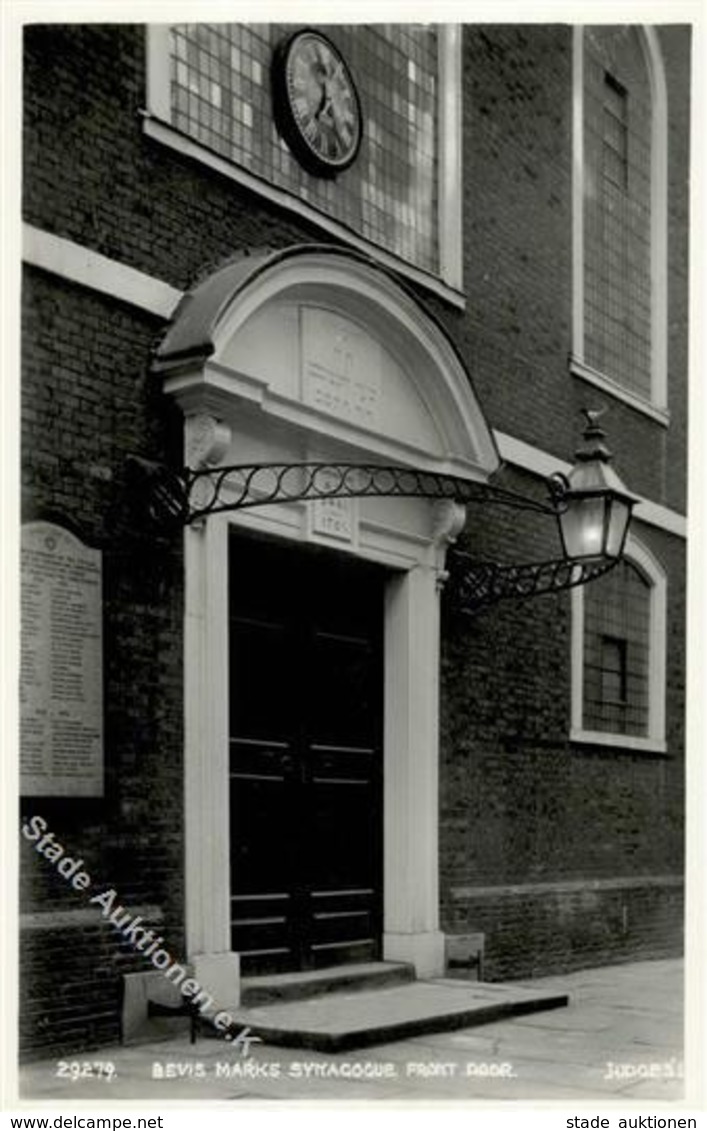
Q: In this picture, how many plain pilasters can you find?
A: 2